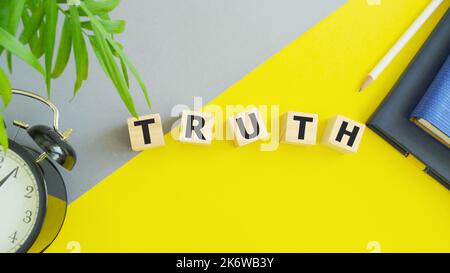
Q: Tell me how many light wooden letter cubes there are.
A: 5